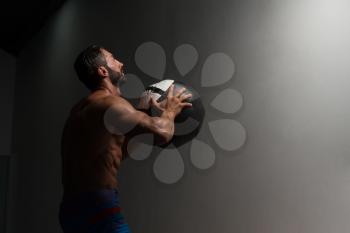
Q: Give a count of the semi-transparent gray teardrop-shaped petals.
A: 10